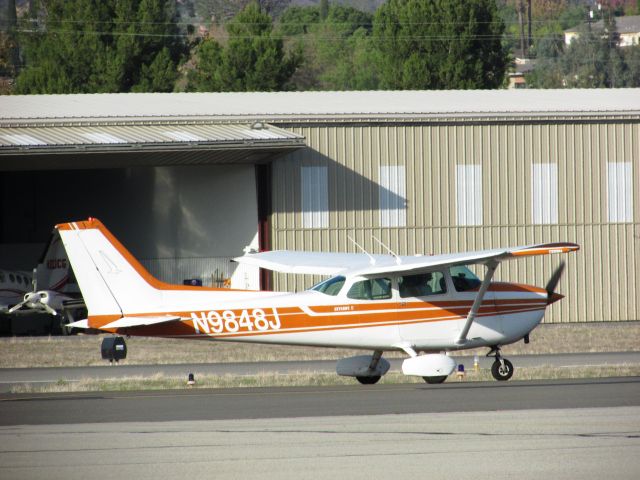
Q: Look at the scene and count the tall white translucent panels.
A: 5